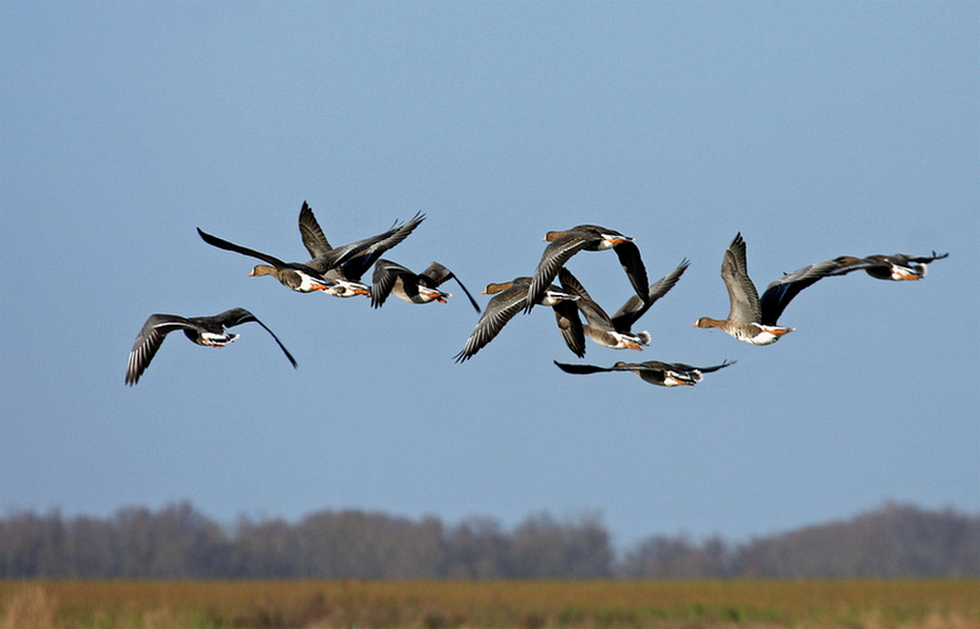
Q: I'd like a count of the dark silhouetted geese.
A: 10